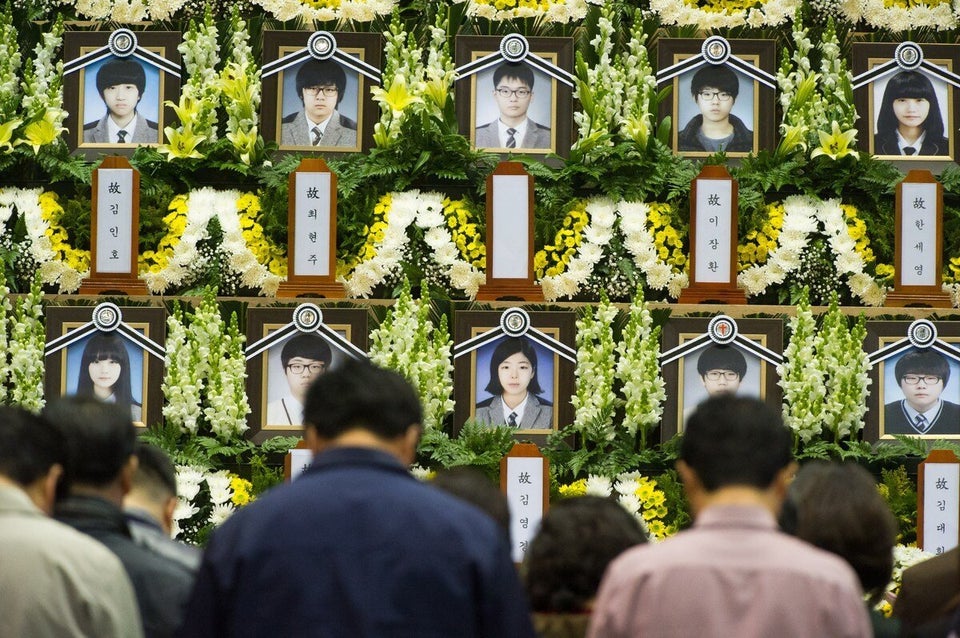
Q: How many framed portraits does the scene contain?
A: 10